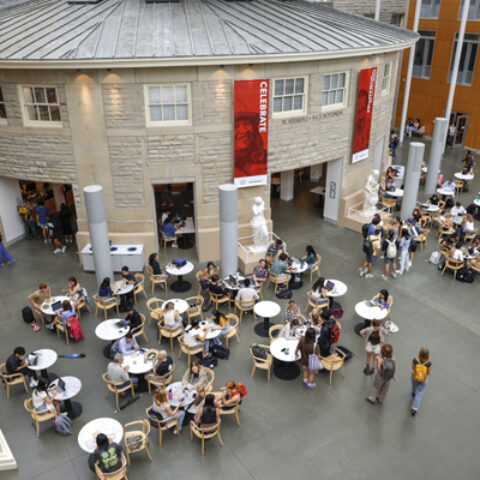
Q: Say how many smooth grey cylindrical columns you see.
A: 4